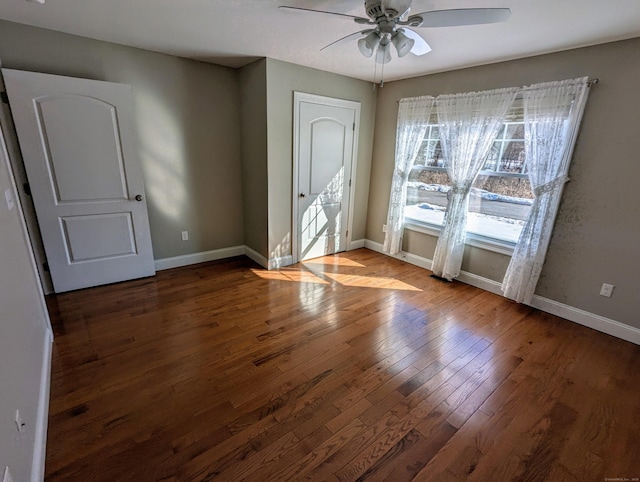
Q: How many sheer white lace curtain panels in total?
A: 3